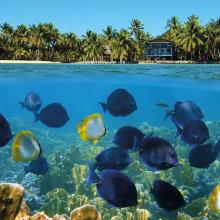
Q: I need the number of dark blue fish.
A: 13